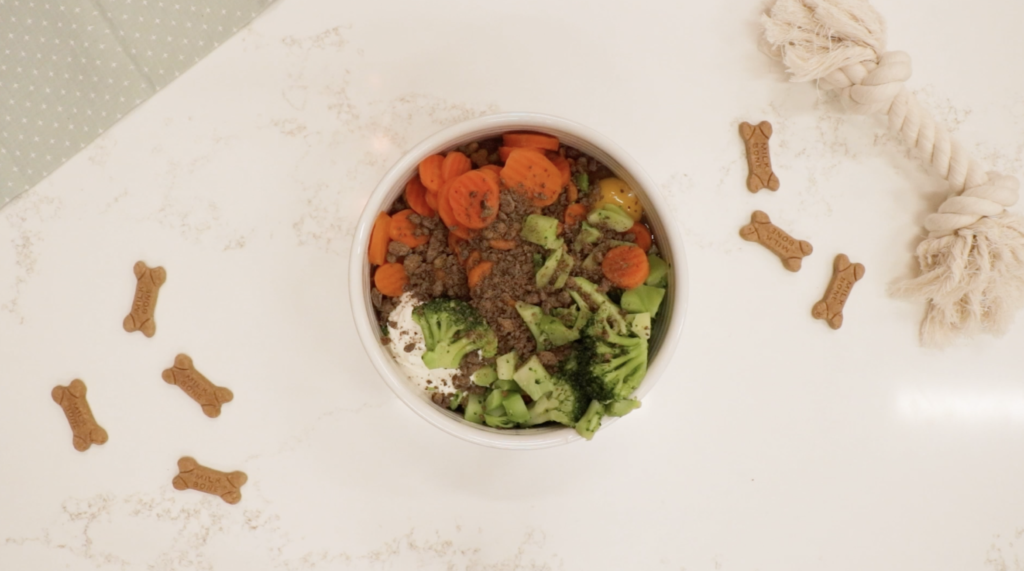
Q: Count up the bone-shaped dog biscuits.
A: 7